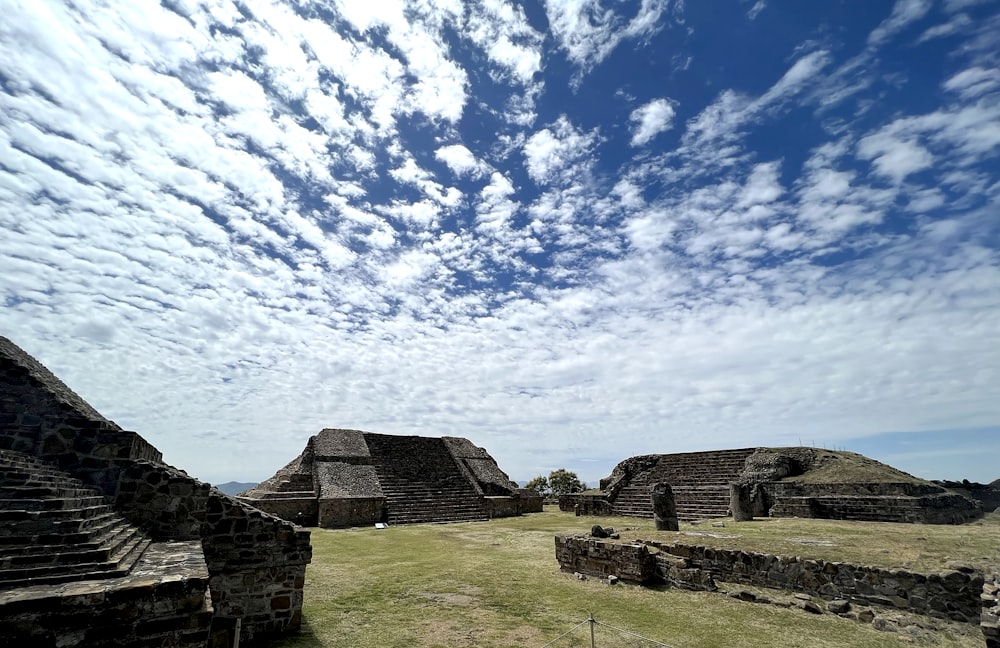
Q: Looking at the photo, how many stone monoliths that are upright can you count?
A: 2